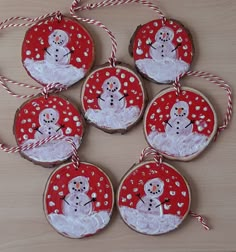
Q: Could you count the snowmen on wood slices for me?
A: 7